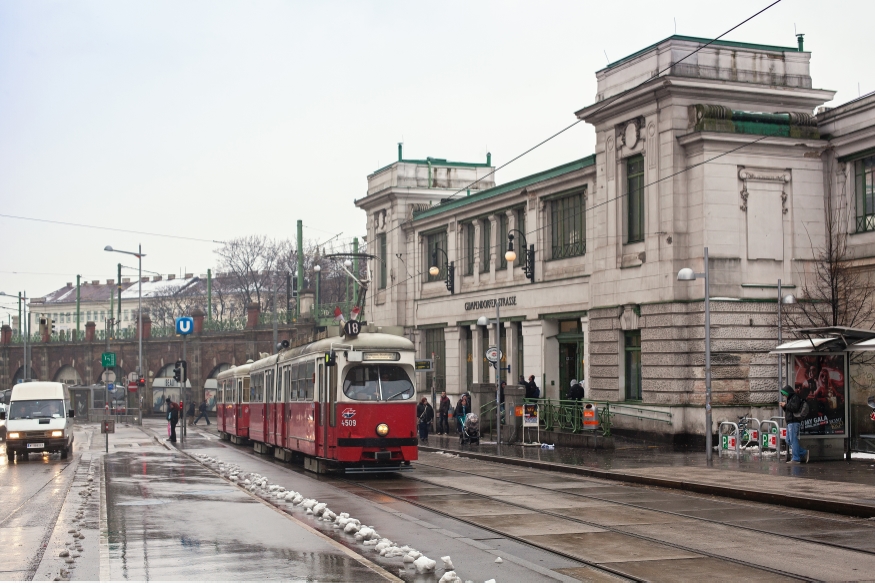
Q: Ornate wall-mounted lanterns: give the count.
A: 2